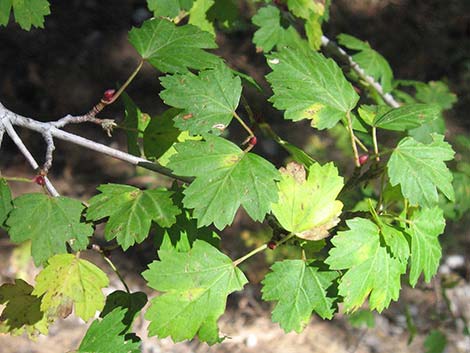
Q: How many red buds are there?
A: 5